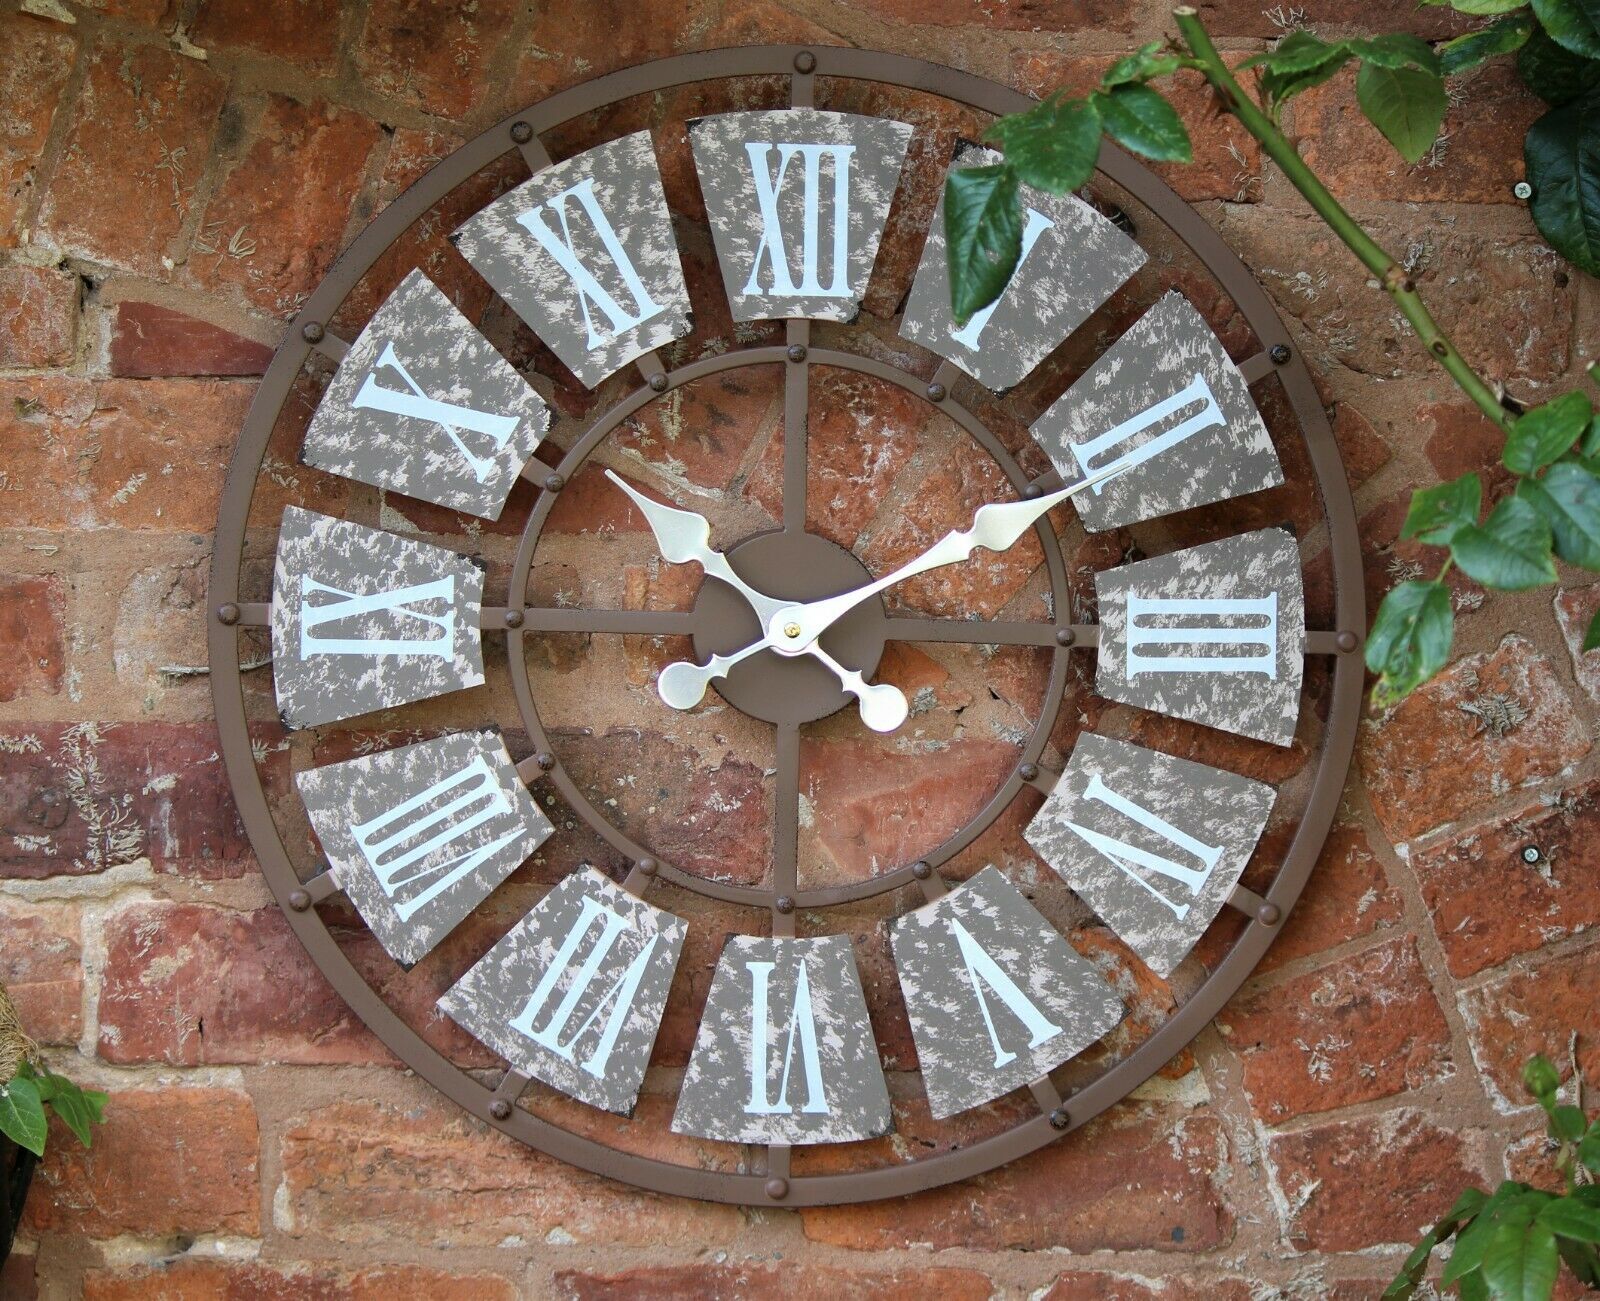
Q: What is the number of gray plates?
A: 12